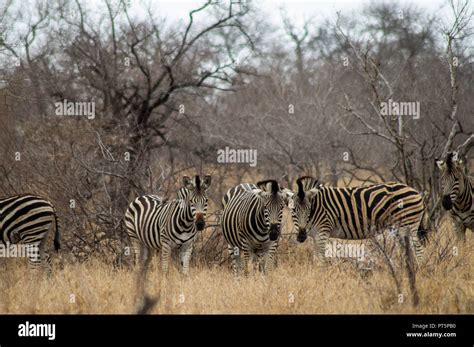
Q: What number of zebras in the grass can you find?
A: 5